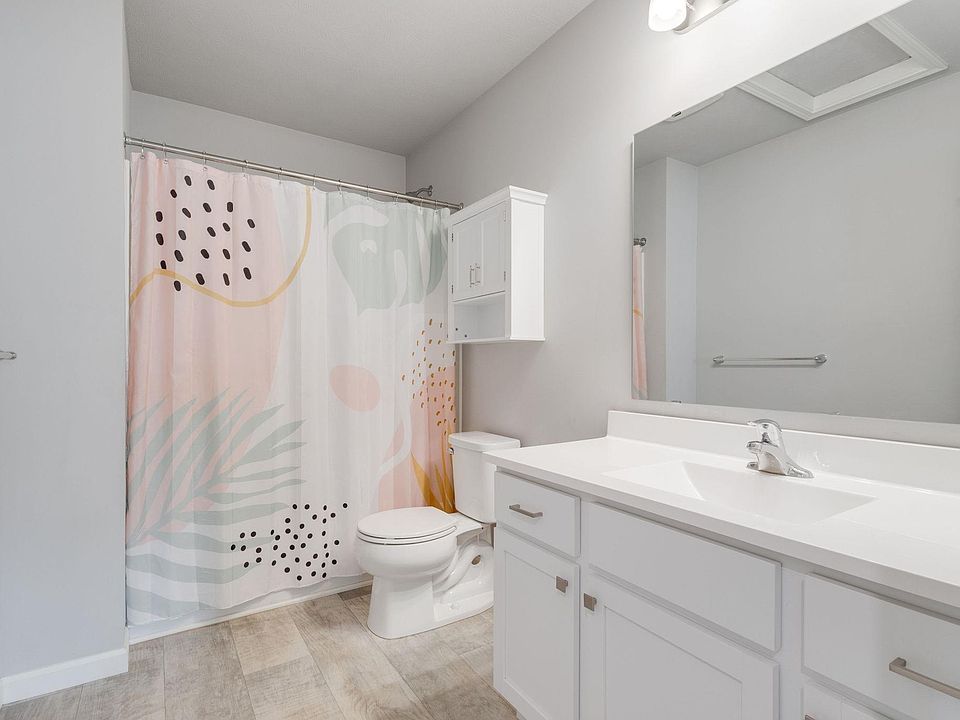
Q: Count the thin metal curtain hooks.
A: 11